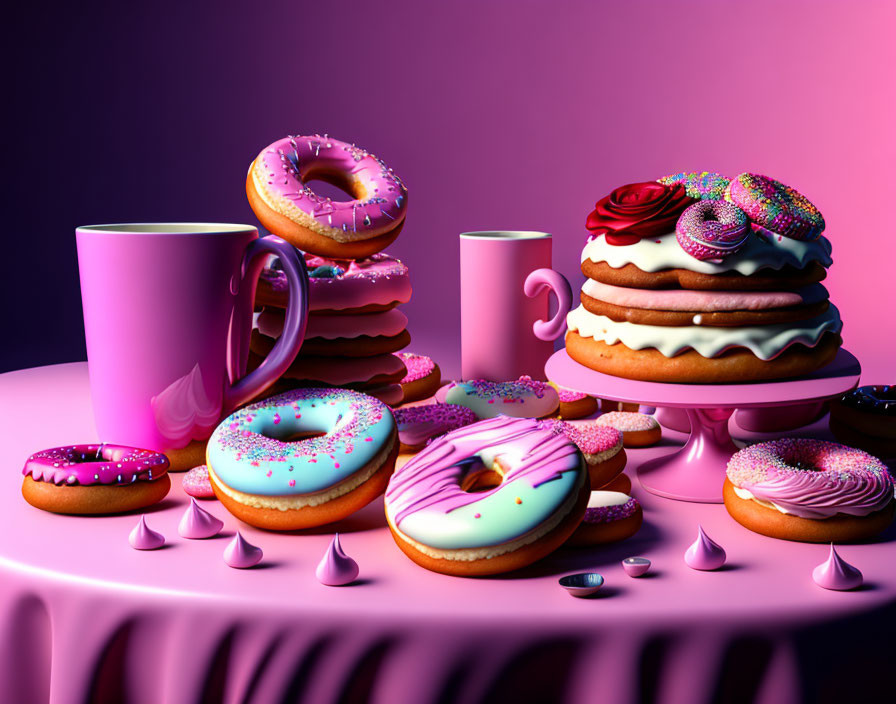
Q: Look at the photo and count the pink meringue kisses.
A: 6